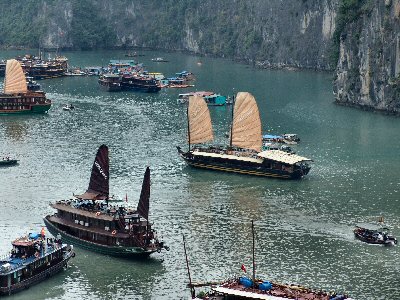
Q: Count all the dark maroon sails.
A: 2